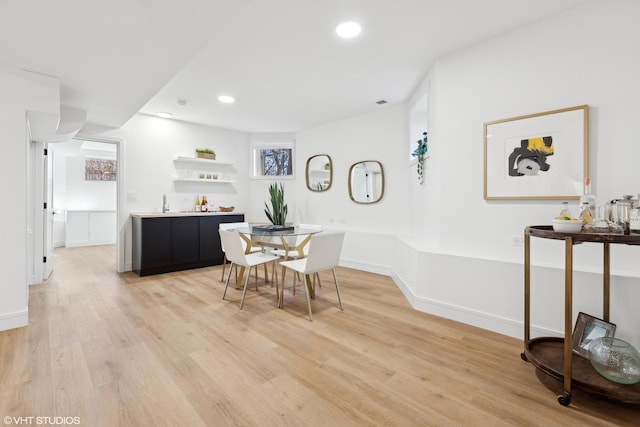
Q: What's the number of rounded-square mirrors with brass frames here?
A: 2